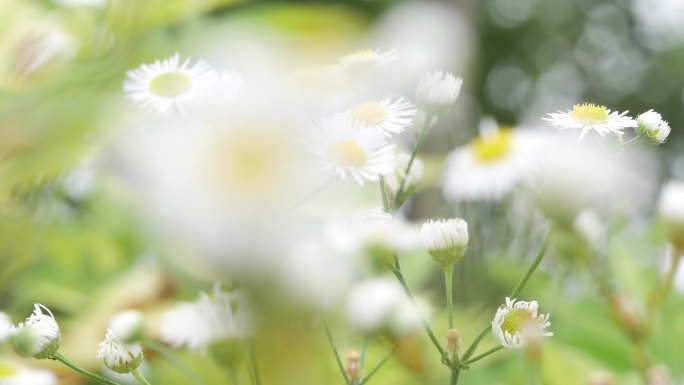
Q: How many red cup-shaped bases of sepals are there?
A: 0